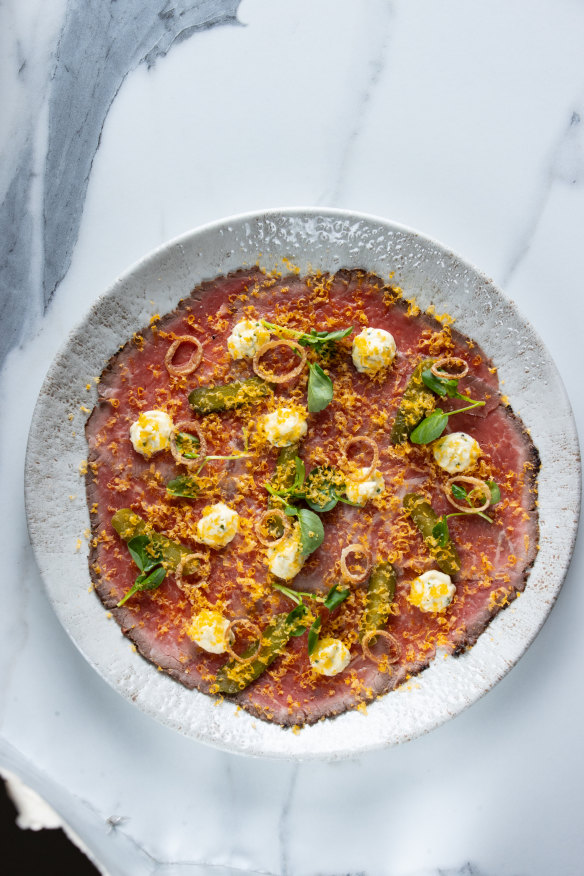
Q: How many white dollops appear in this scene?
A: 11